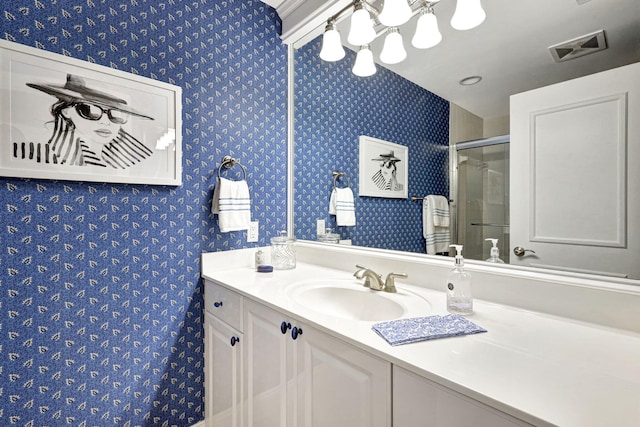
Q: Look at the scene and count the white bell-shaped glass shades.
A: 7